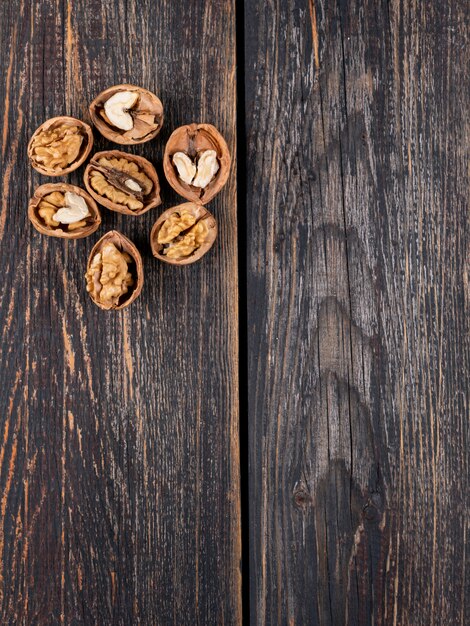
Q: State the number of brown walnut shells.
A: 7